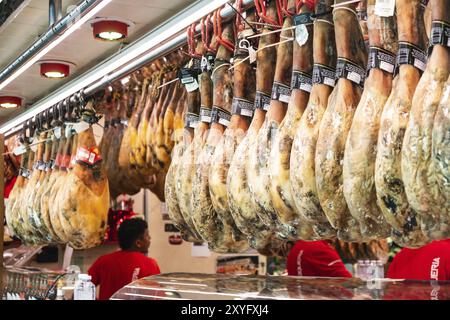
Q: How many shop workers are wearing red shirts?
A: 3